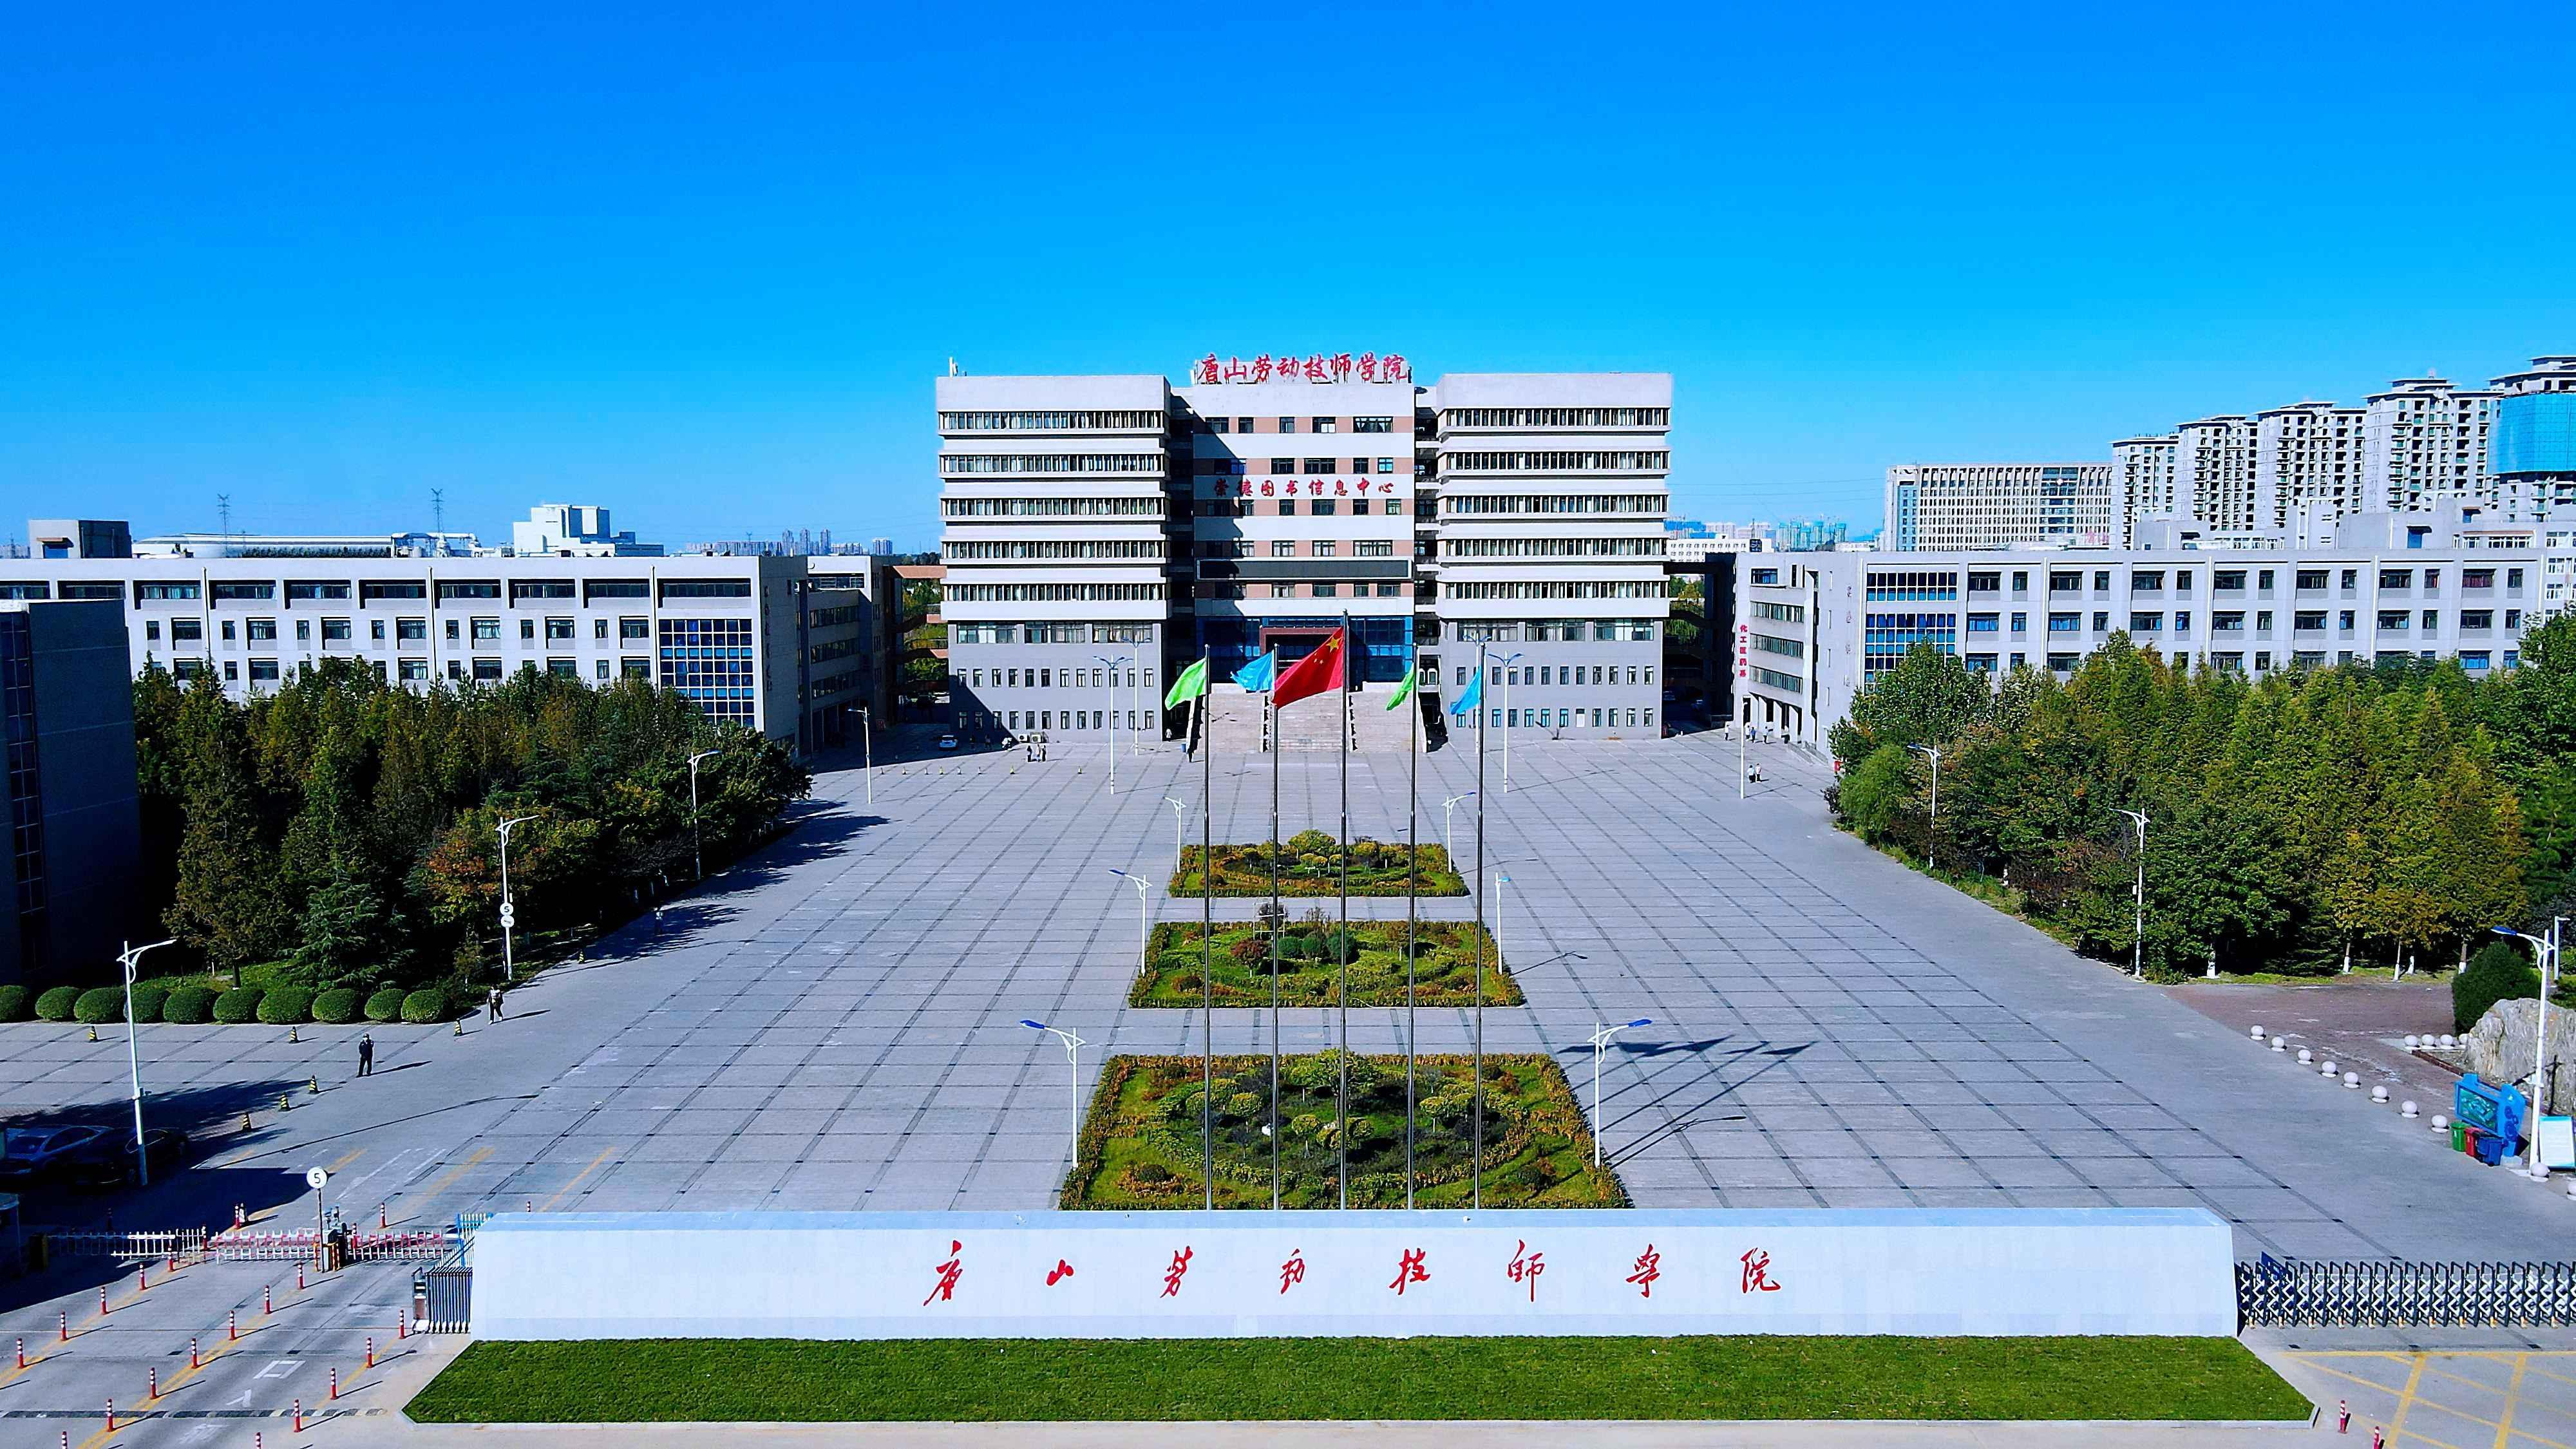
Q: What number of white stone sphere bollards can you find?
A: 14